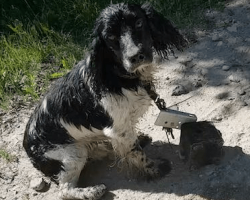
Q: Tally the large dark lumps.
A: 1